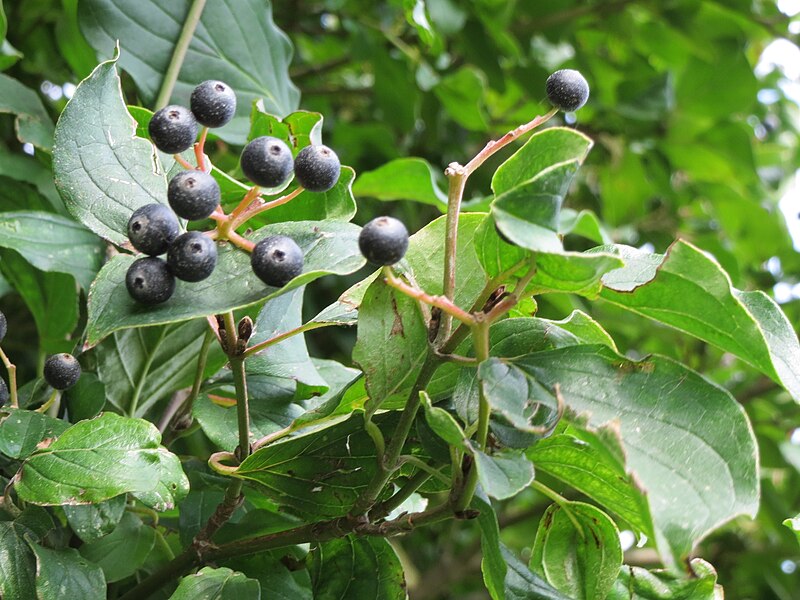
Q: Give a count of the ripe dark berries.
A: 14